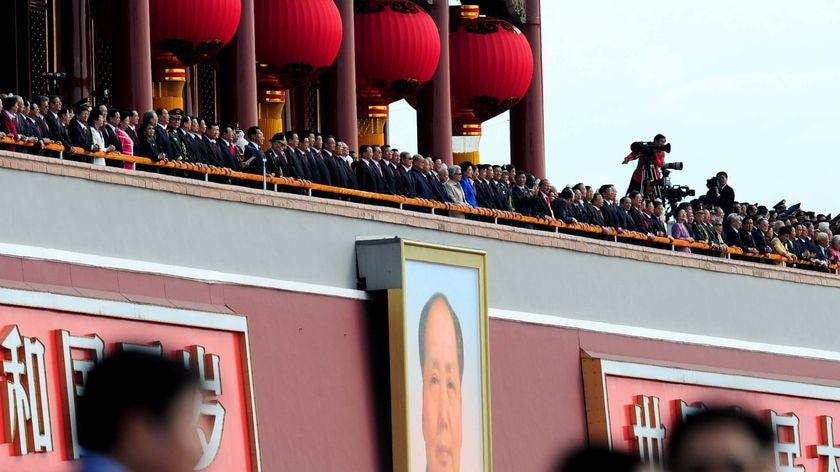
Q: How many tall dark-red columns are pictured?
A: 5